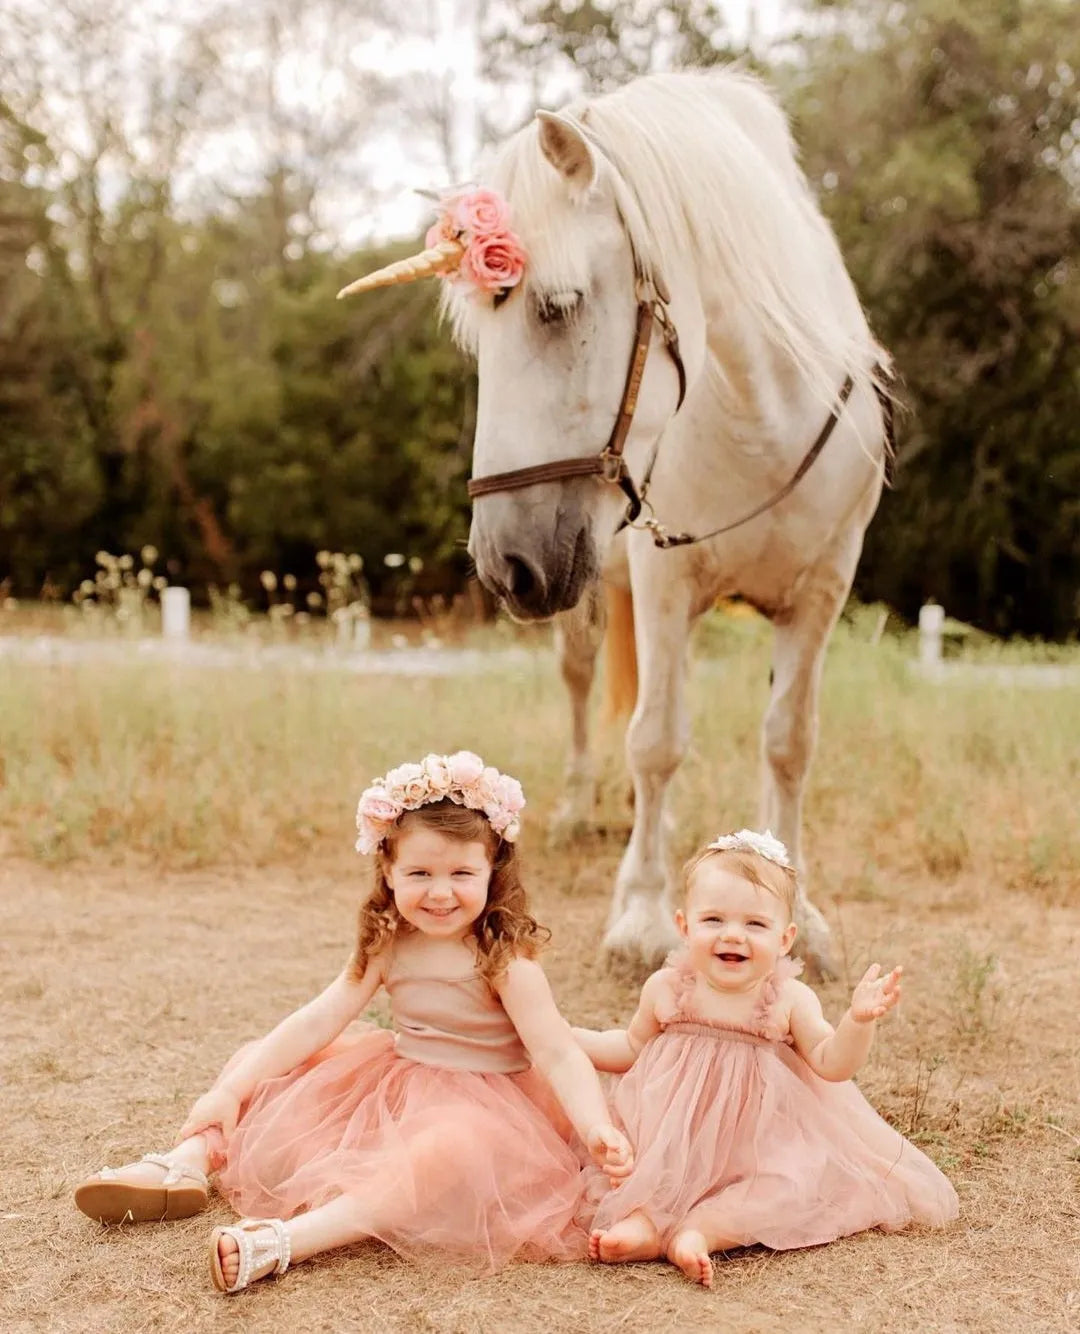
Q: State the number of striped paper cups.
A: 0